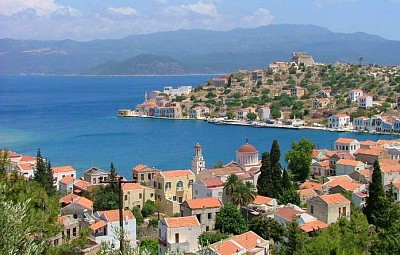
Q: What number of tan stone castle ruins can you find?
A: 1